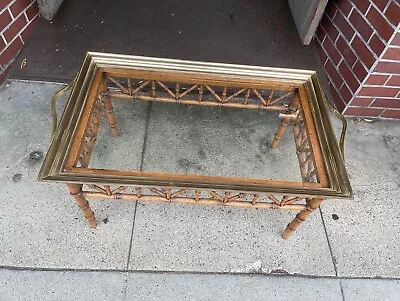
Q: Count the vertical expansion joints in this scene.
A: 2